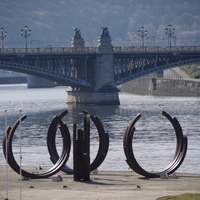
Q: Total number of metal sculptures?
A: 4